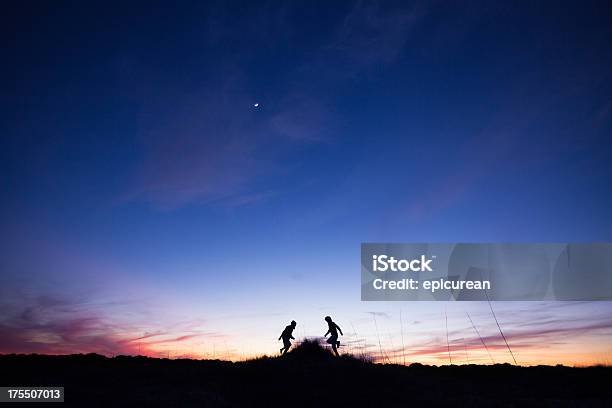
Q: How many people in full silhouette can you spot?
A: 2